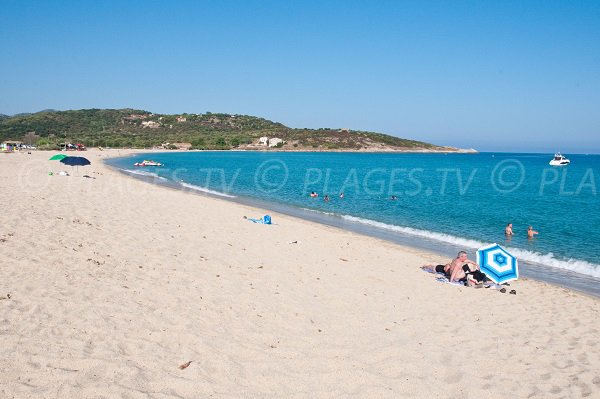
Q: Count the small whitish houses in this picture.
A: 2